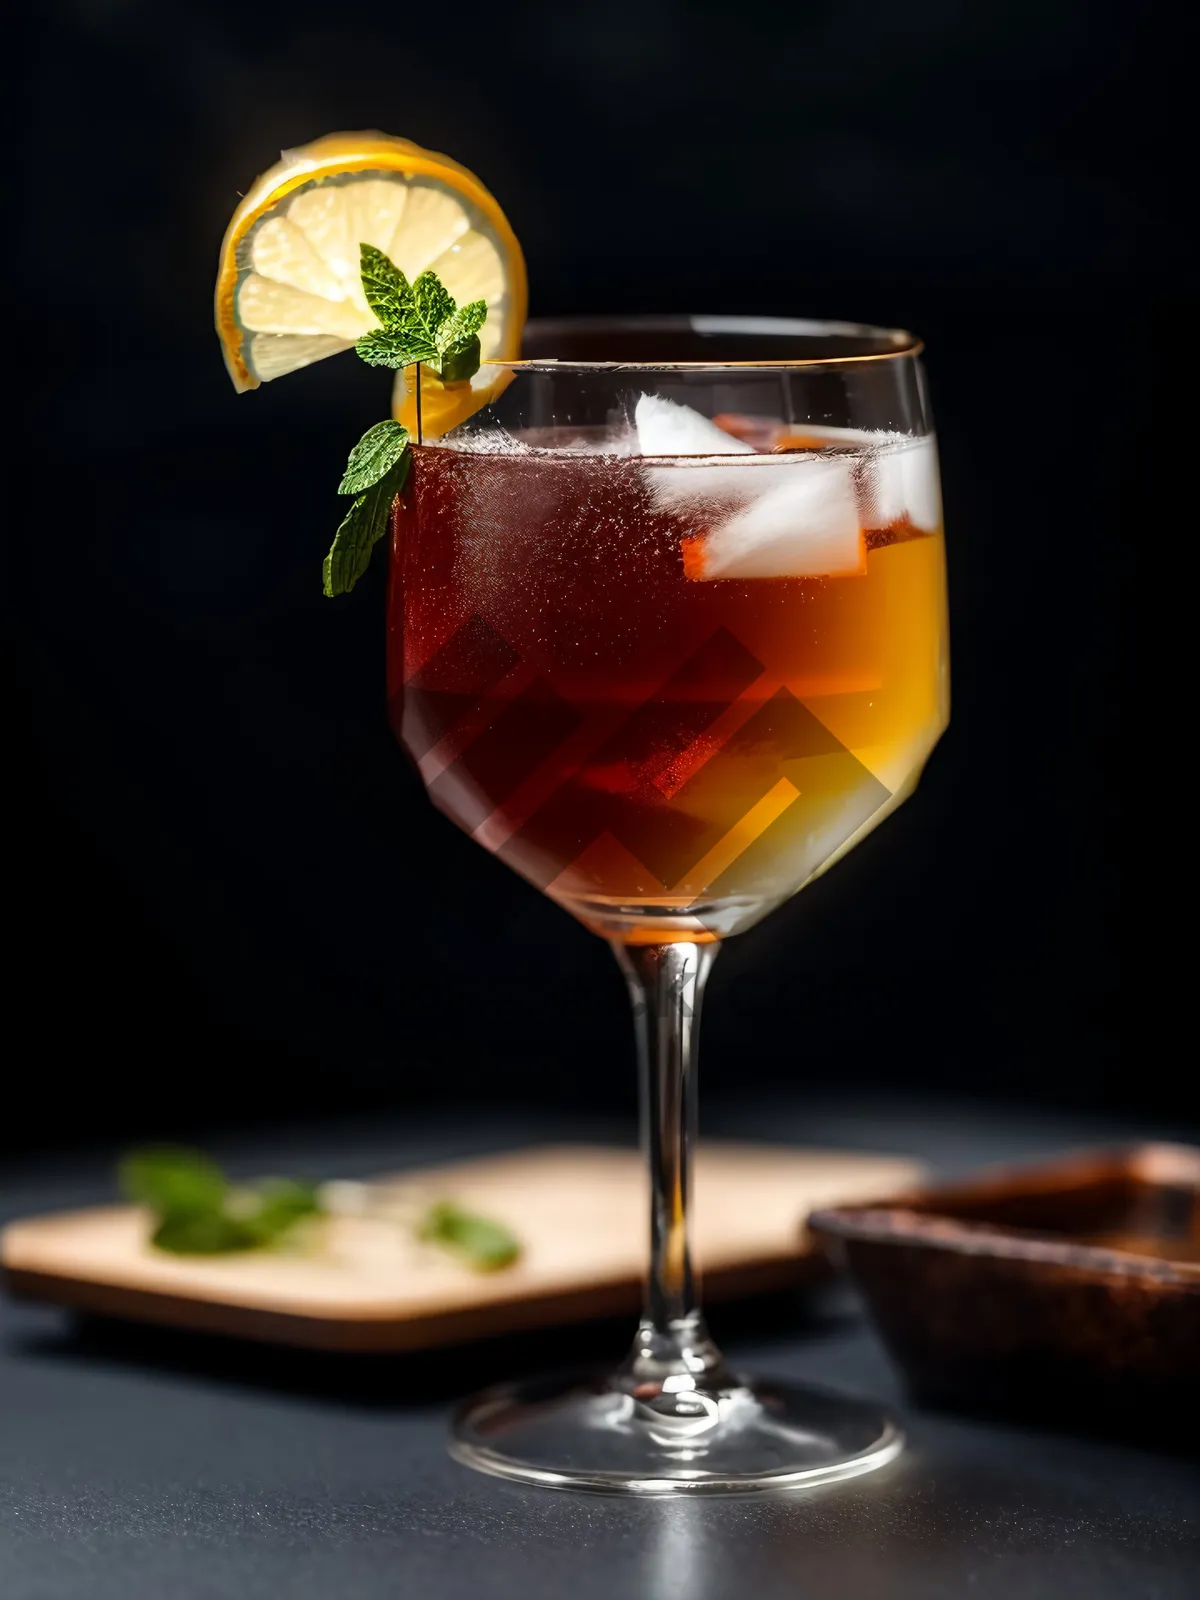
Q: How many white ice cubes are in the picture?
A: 3